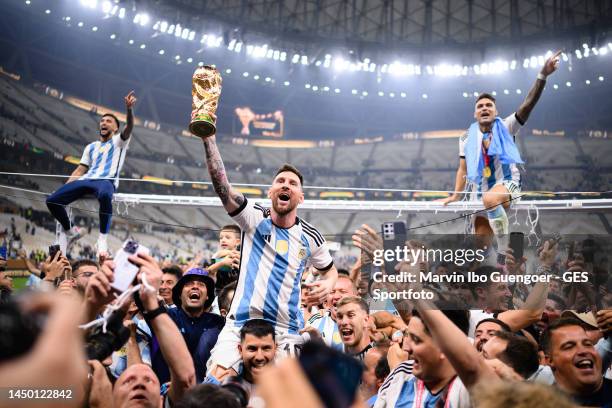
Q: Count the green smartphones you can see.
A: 0